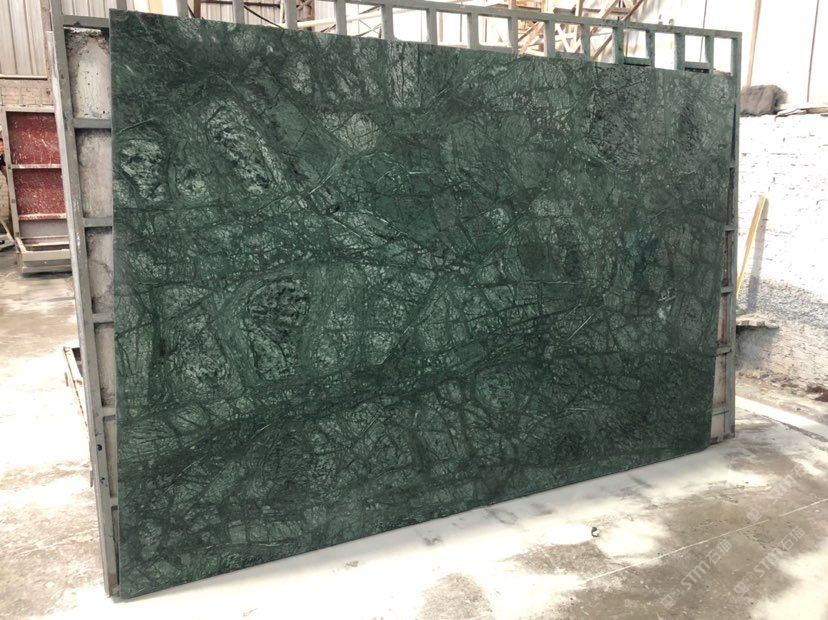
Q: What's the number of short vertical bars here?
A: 15